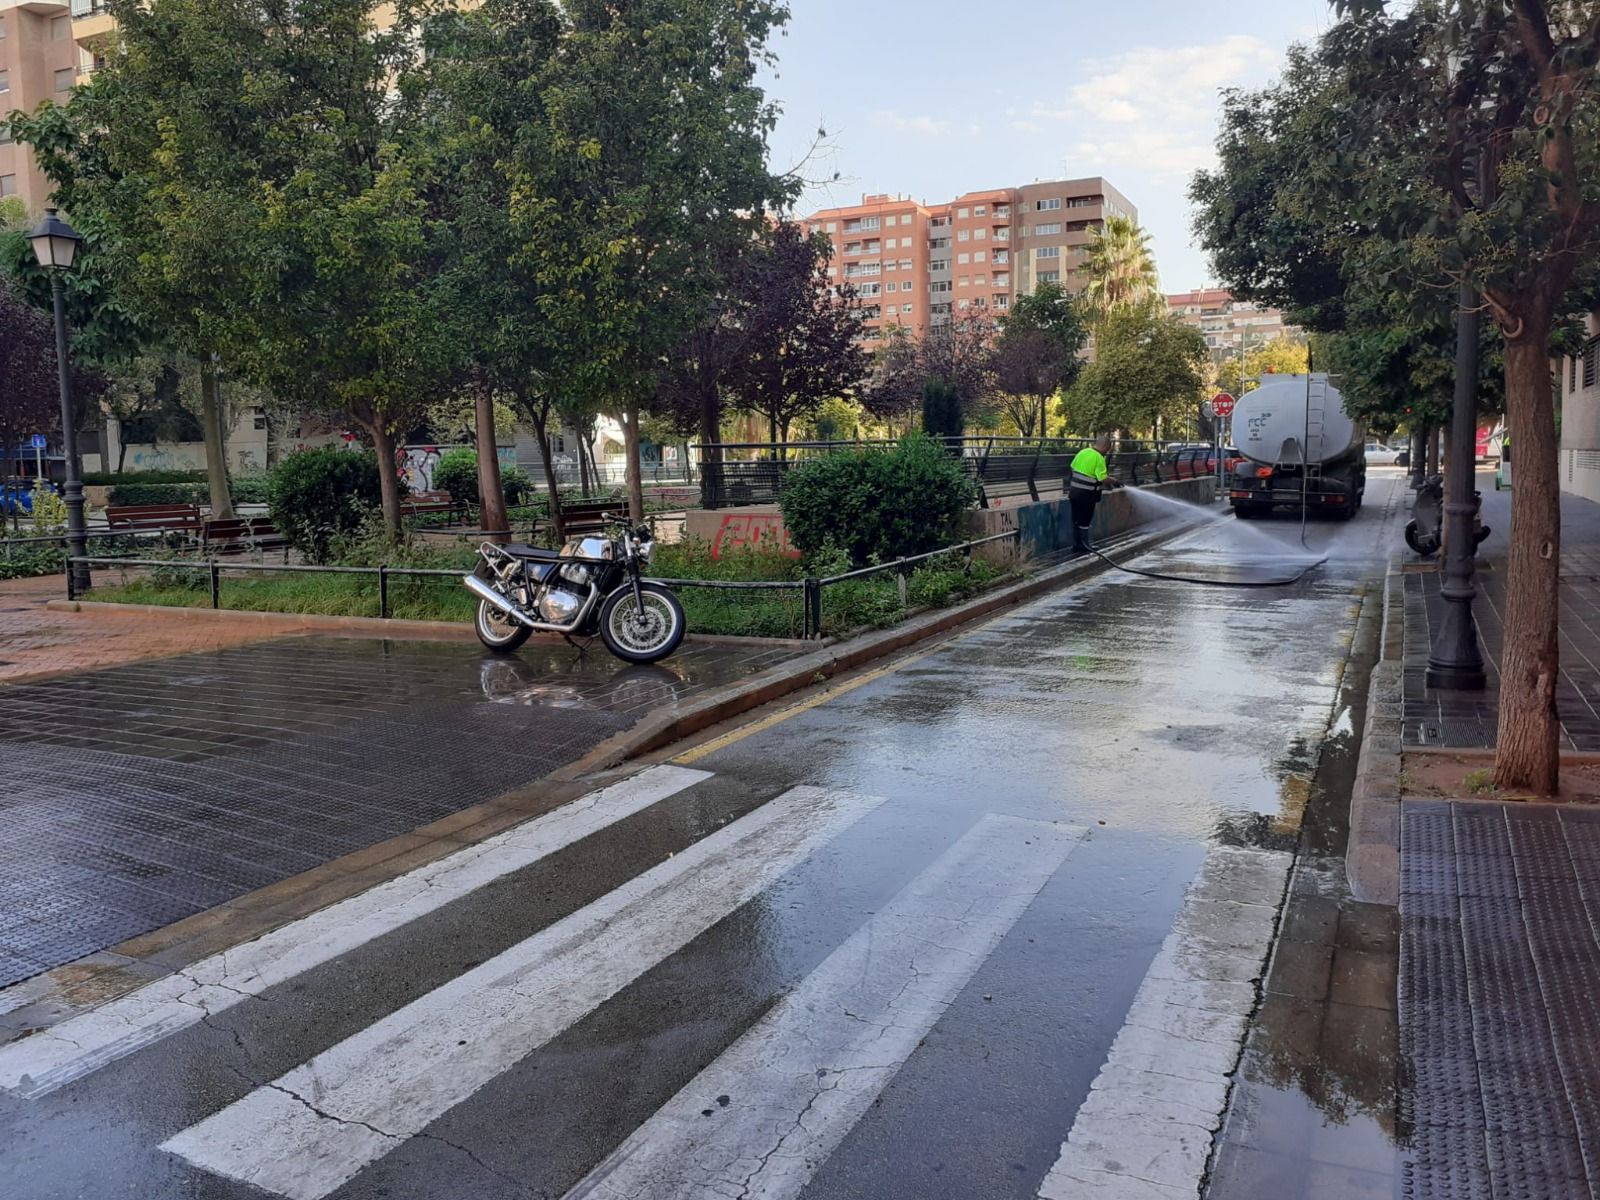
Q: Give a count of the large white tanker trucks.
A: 1